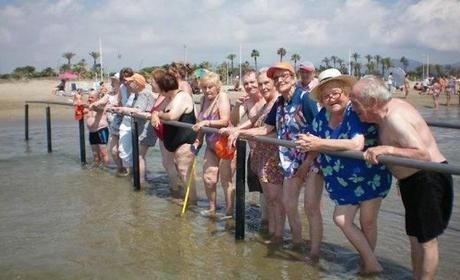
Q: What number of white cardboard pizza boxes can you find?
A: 0